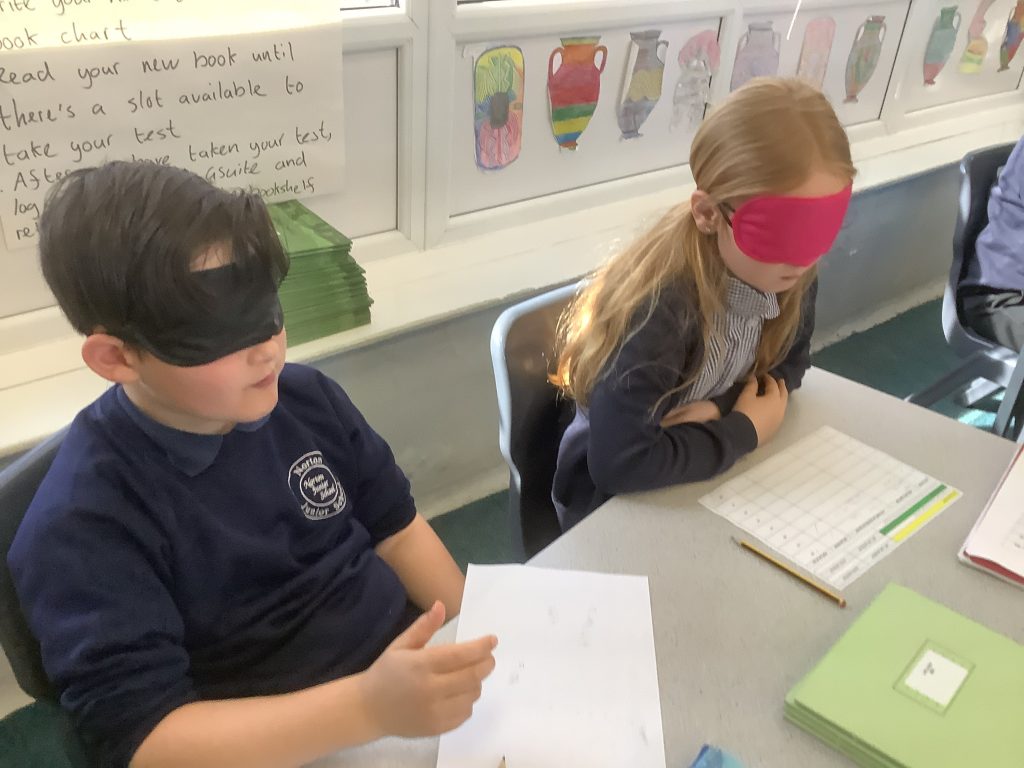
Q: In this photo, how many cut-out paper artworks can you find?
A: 10